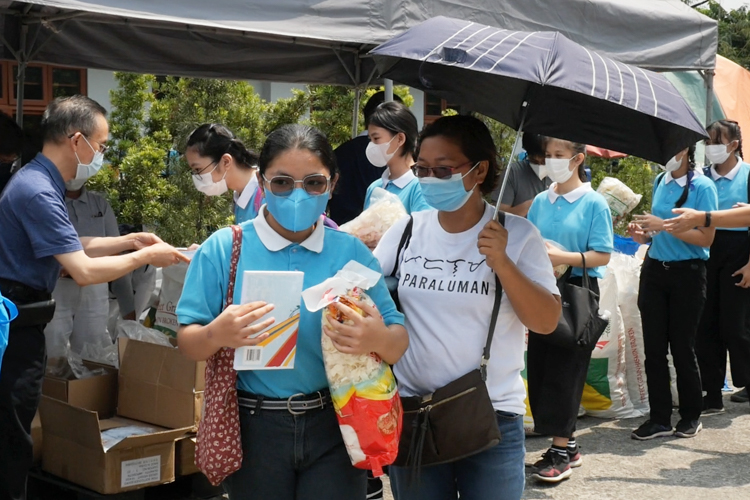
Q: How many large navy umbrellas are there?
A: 1